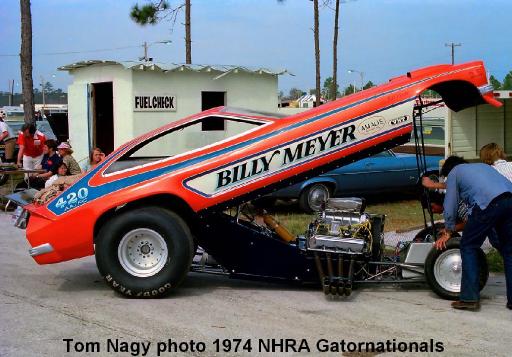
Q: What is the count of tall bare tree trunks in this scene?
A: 4